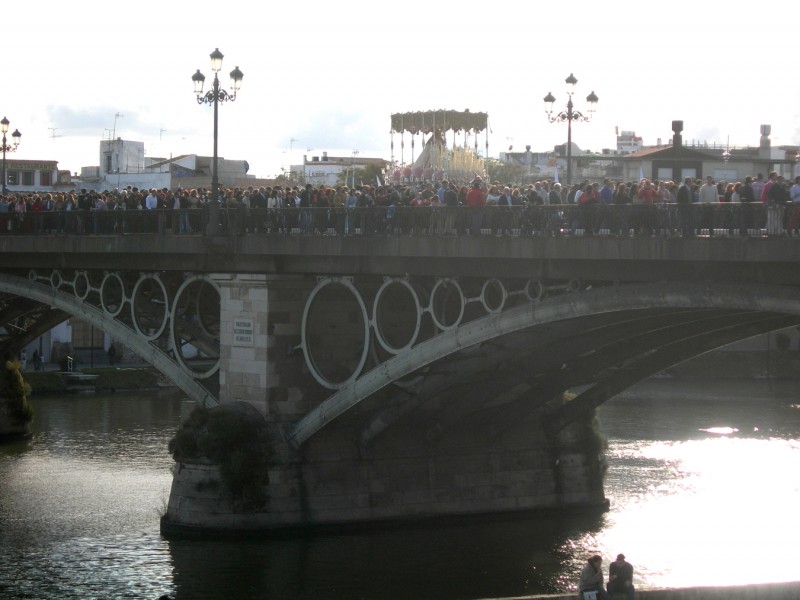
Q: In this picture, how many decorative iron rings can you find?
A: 12